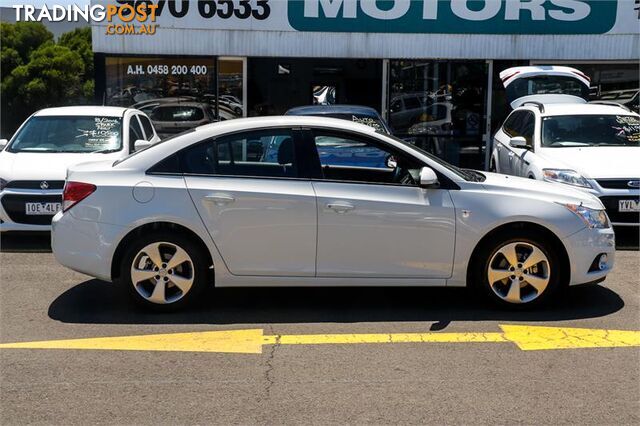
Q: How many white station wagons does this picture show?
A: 1